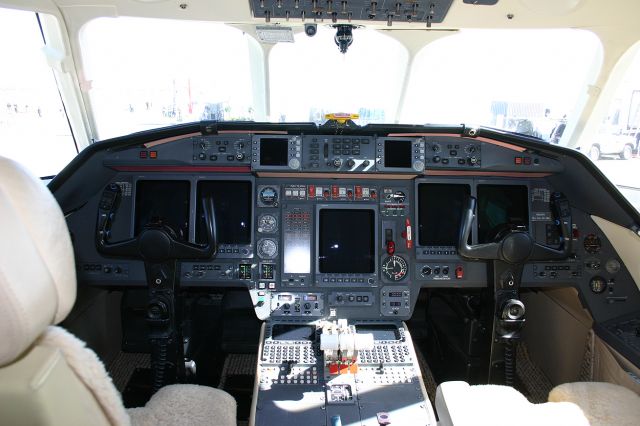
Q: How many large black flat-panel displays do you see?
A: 5